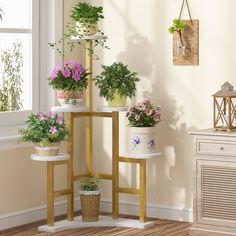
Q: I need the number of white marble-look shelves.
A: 6